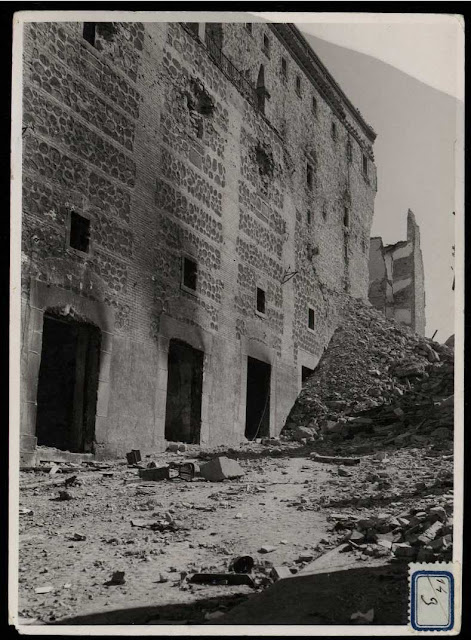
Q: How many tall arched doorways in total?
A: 3